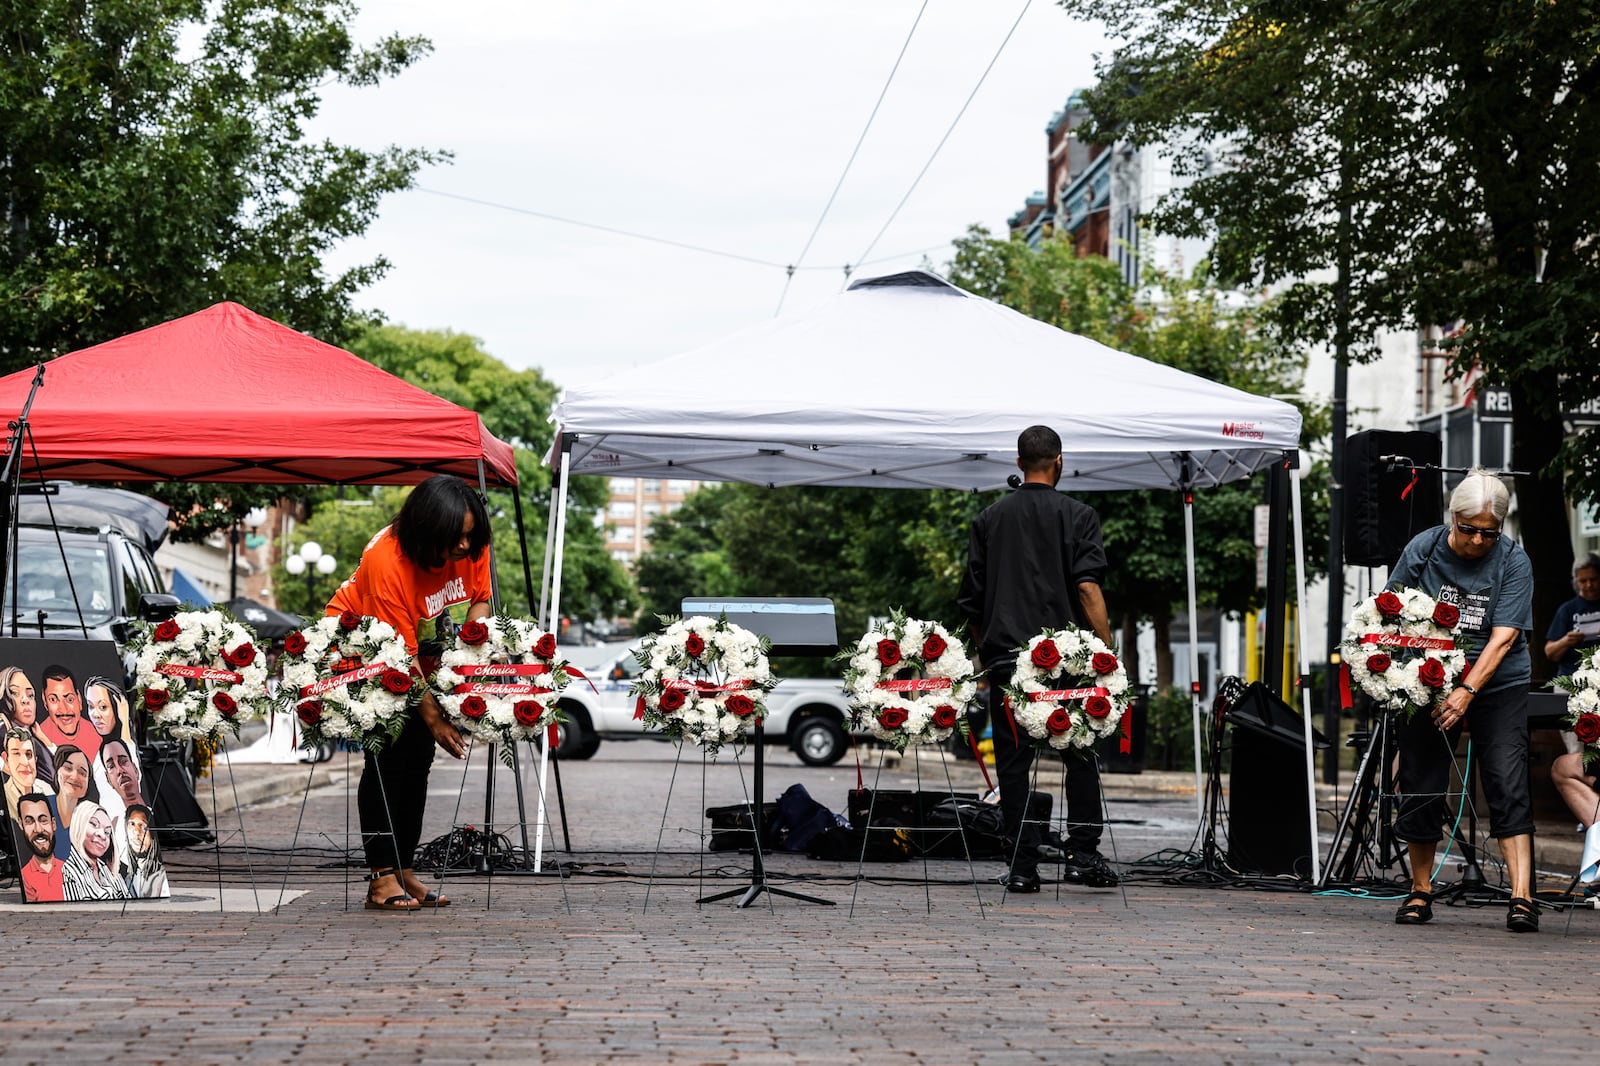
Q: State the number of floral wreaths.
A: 8